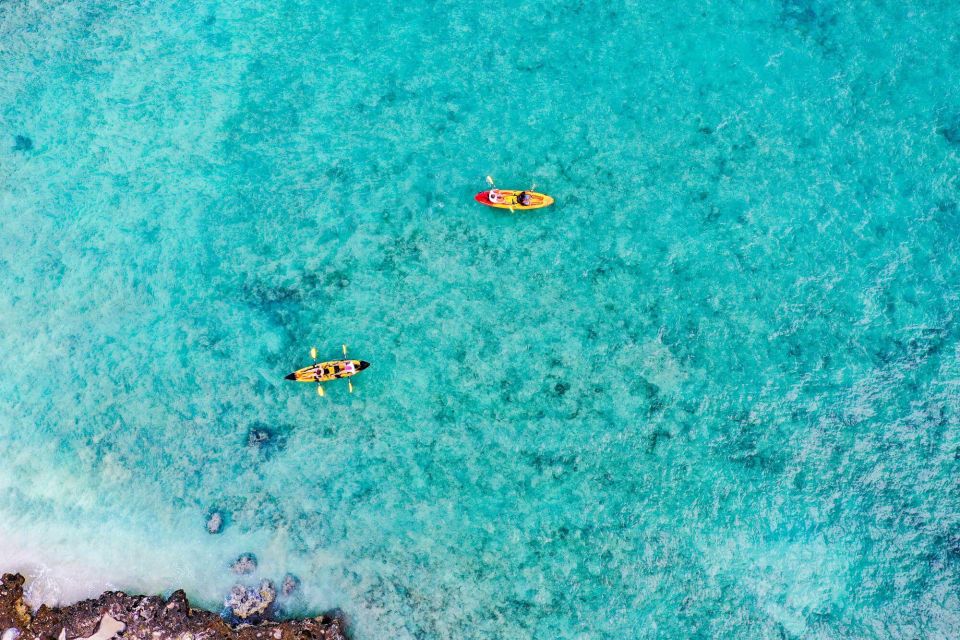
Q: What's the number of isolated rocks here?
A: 5